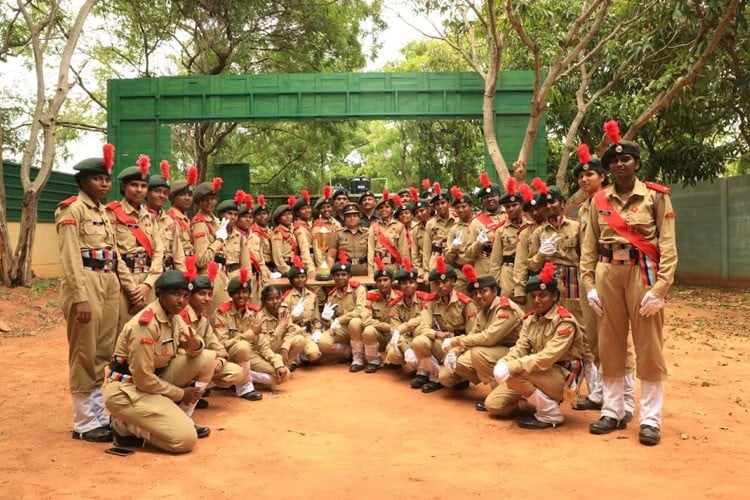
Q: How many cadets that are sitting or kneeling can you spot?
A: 11